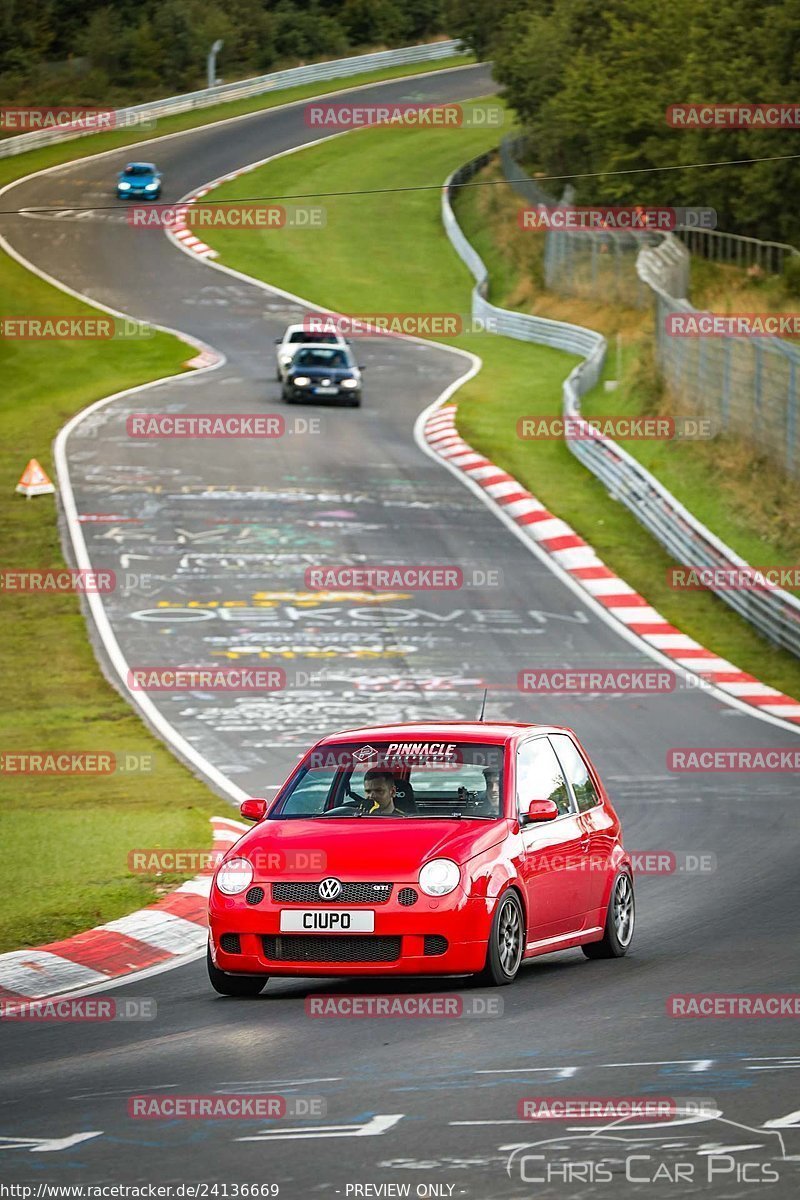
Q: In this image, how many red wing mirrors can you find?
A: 2